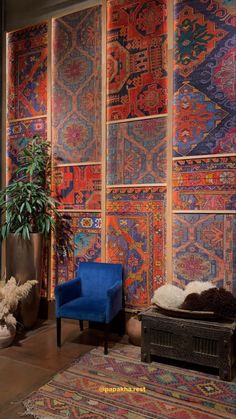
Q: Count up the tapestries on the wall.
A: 11